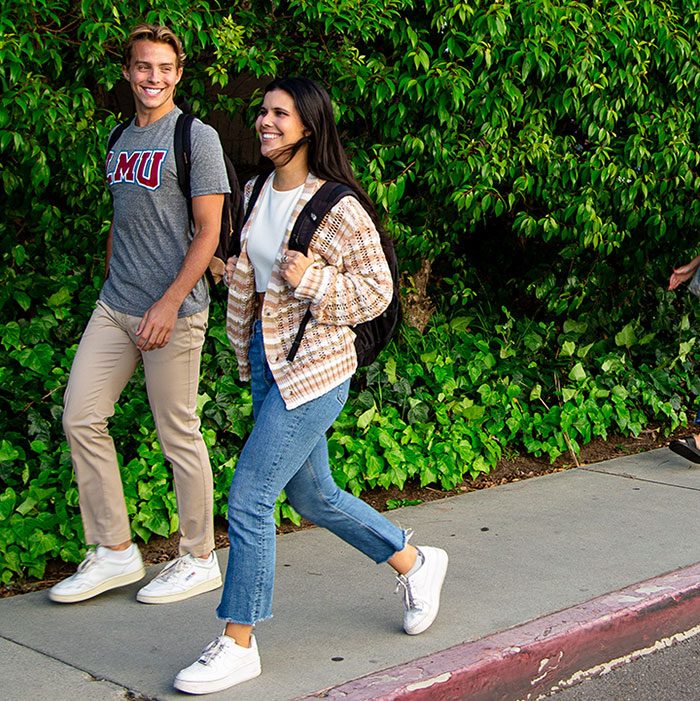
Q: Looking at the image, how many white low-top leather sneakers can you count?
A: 4